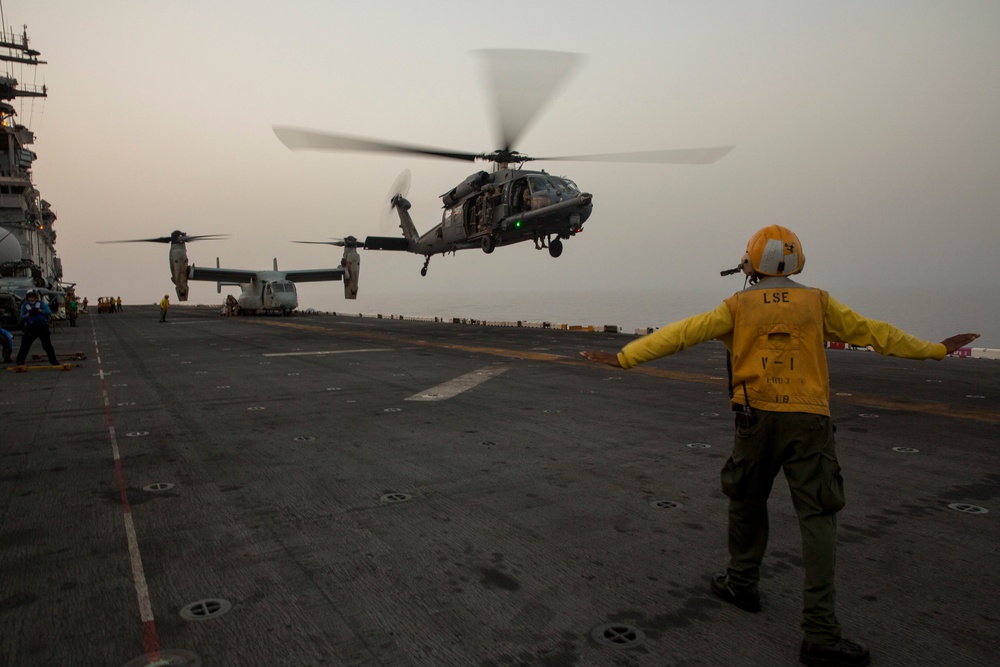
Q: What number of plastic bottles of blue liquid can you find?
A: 0